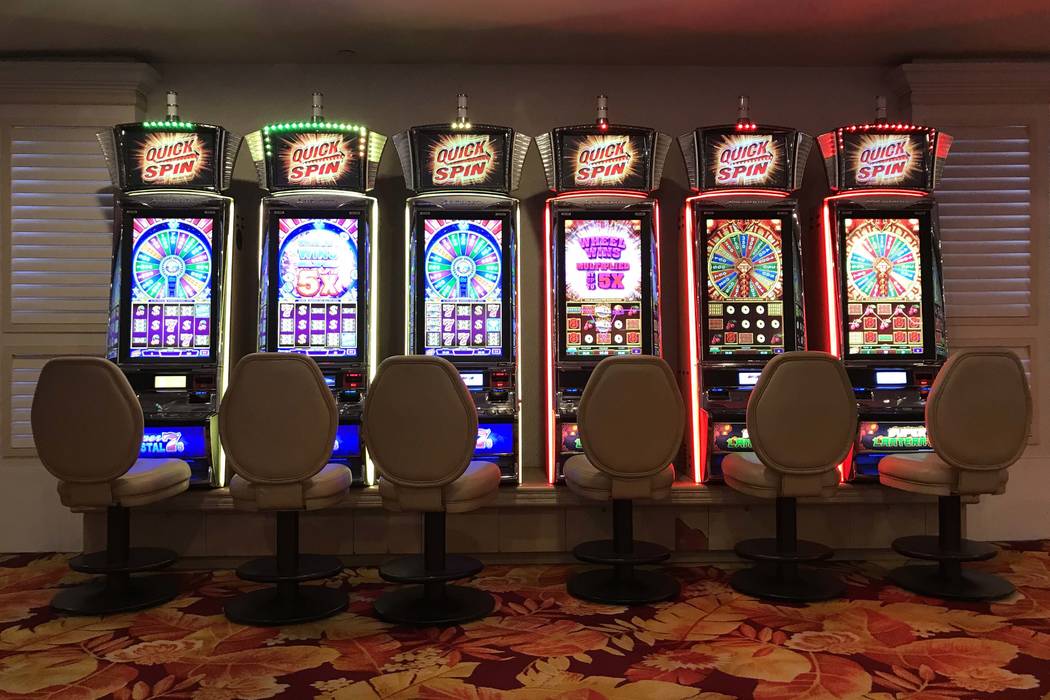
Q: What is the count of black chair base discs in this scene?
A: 12